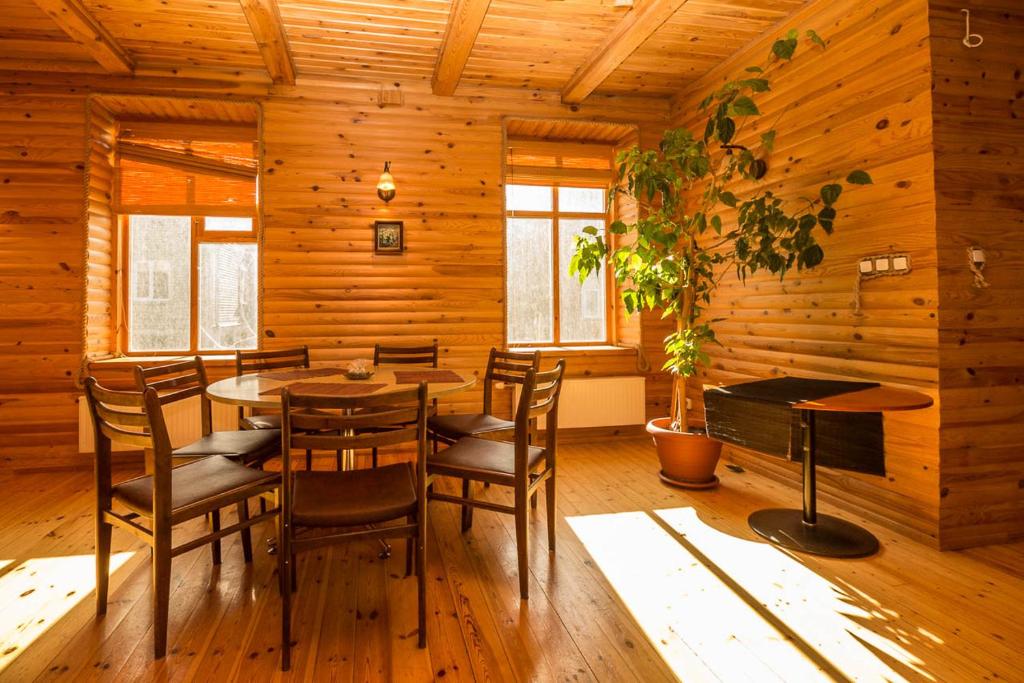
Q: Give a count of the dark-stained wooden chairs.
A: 7